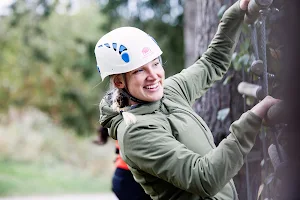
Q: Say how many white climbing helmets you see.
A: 1